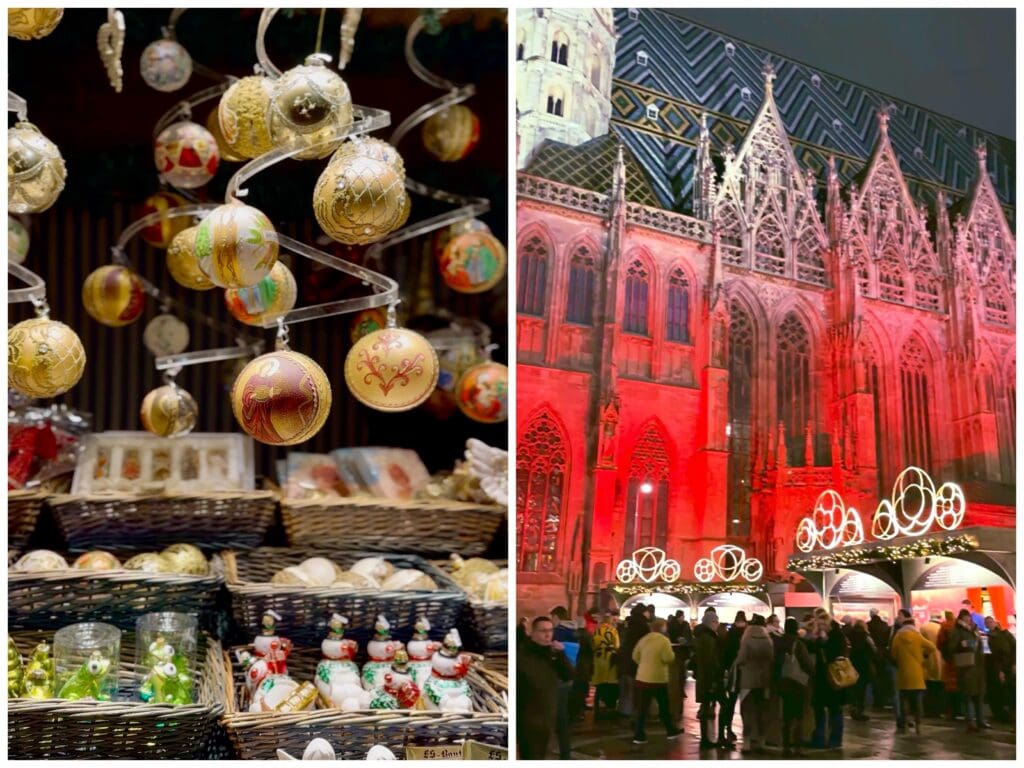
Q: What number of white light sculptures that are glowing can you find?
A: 4